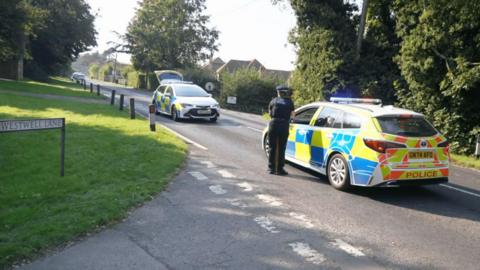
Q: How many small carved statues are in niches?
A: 0